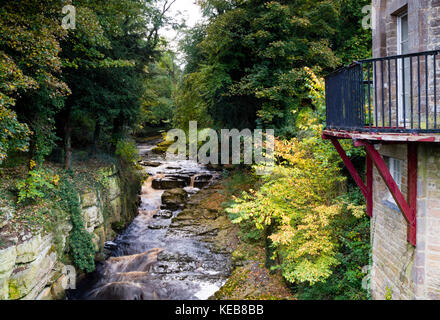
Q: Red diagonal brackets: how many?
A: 2